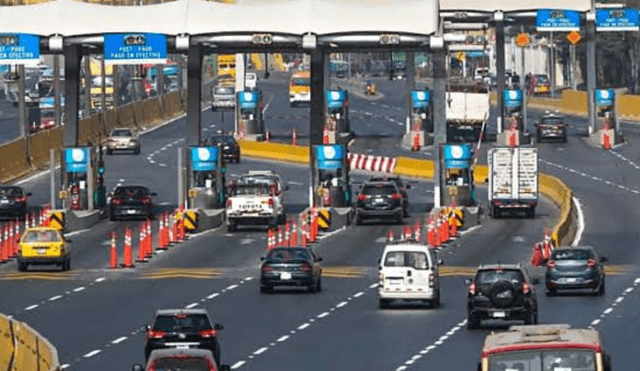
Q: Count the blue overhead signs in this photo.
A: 4